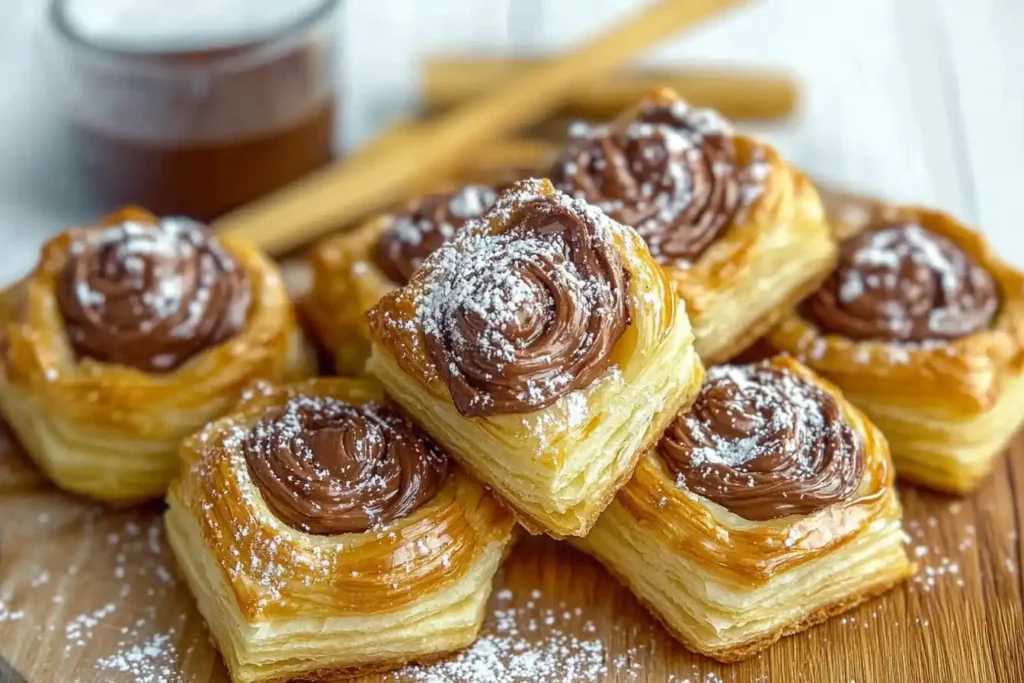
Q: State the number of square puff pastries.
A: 7